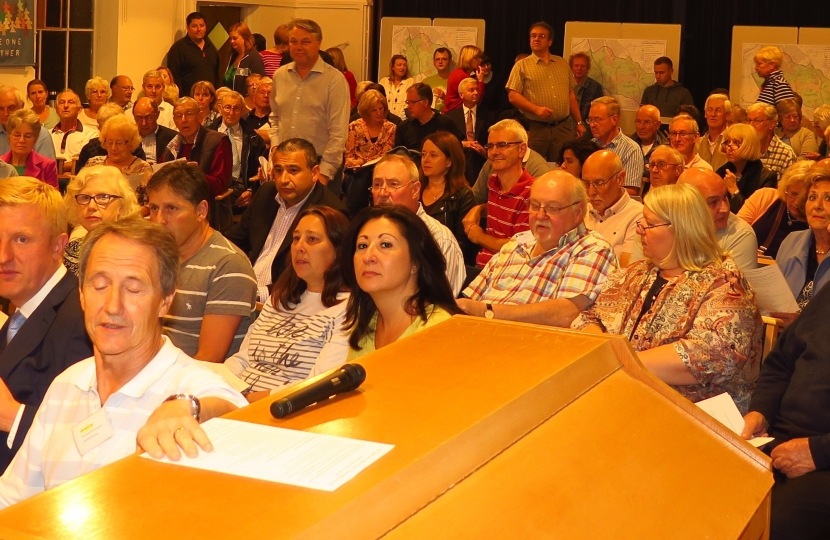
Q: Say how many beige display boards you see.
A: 3